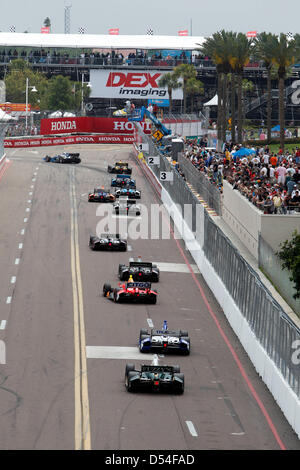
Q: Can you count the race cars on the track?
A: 11